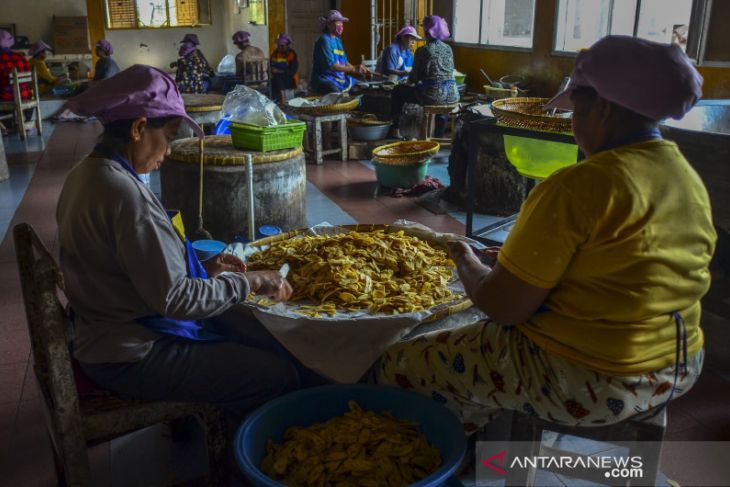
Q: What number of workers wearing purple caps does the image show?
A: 12